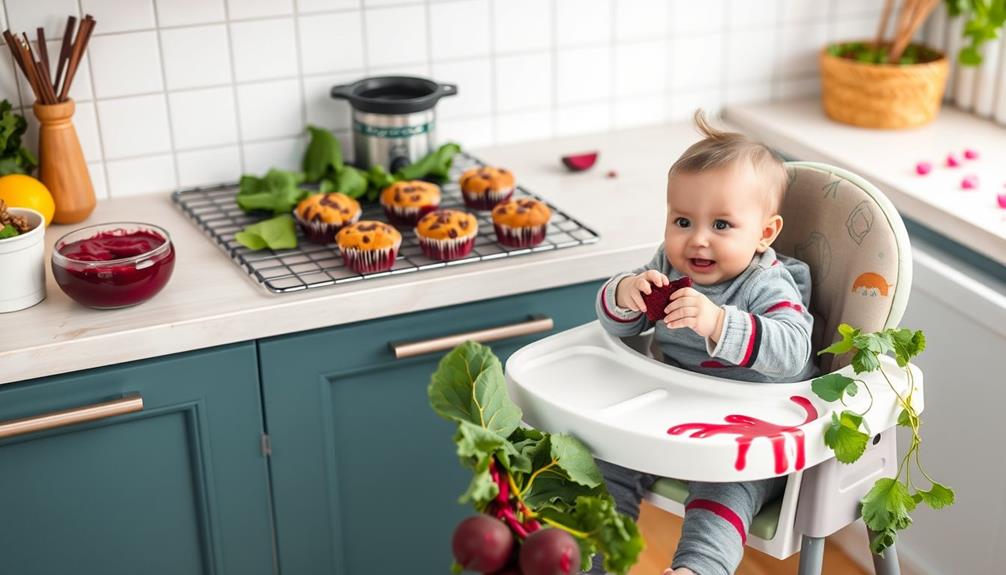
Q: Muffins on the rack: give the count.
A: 6